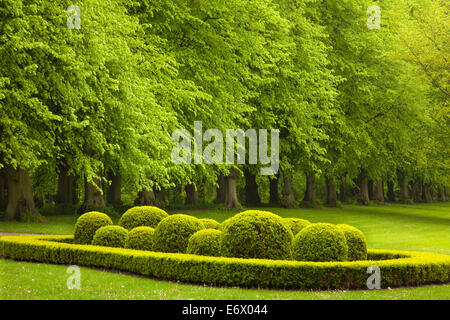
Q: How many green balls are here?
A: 11